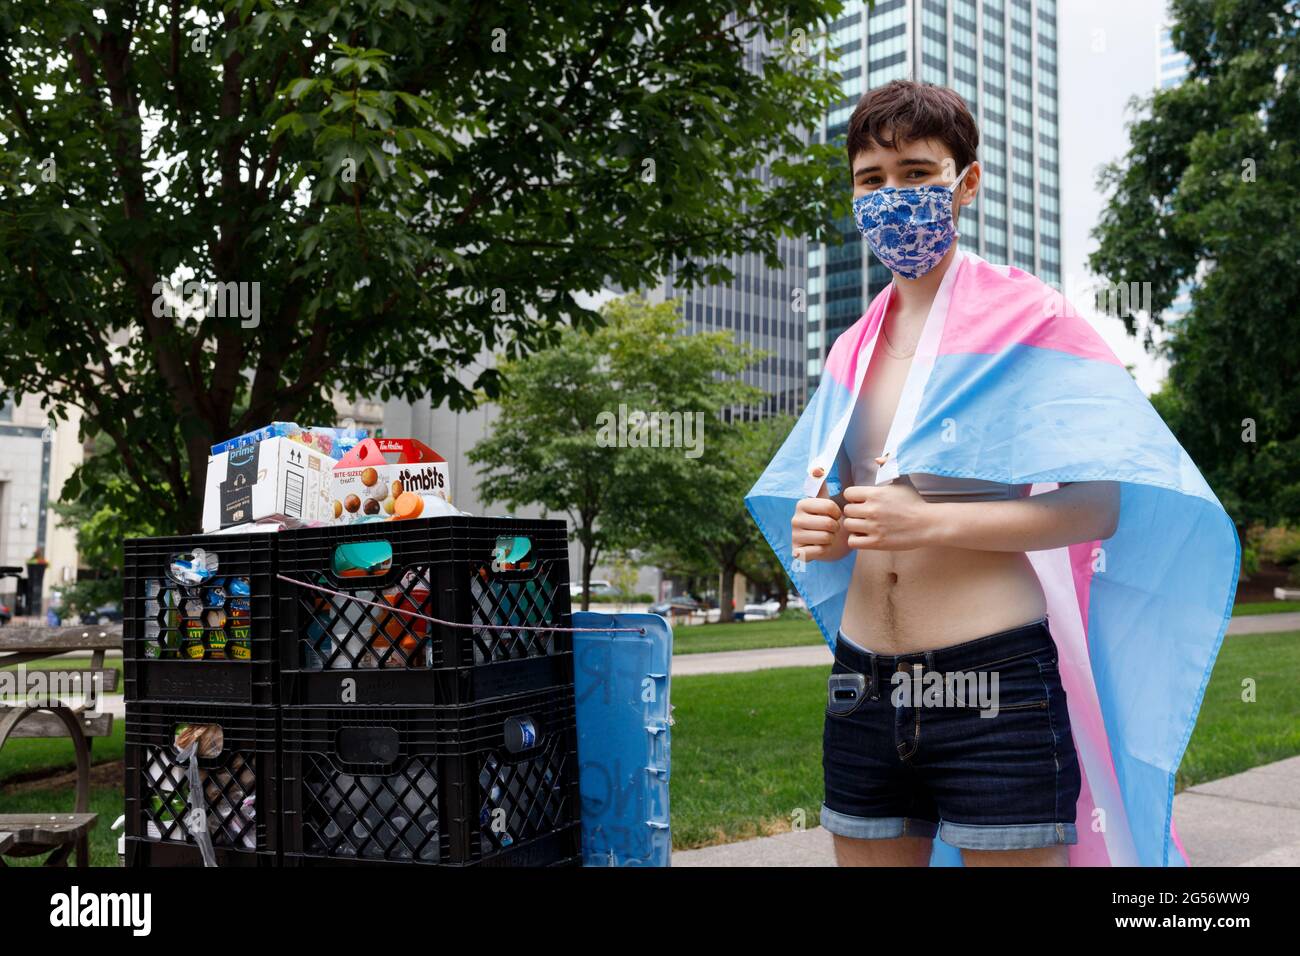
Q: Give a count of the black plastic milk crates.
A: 4